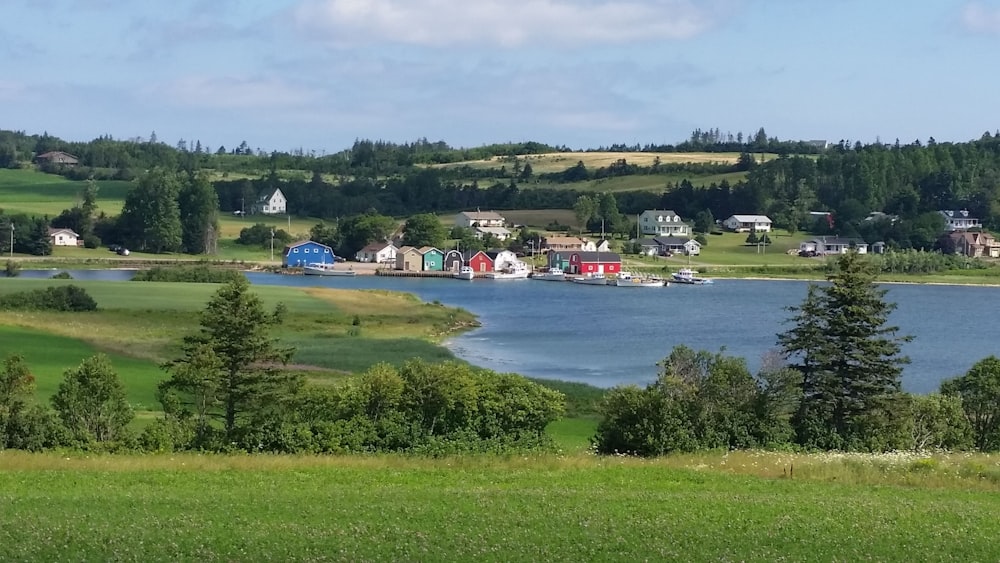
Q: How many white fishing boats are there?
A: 7